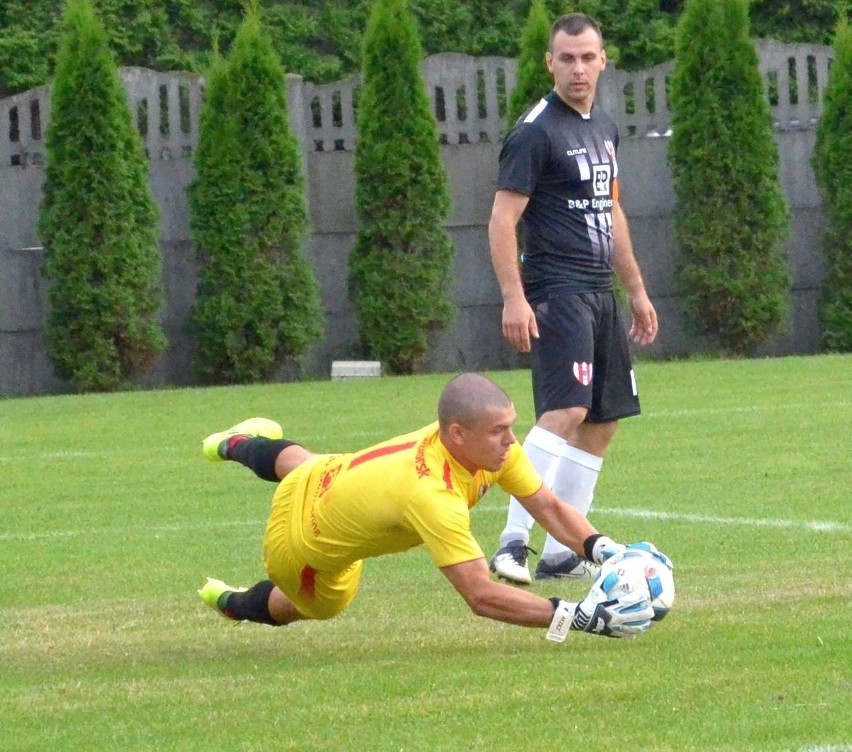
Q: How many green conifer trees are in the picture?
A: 6